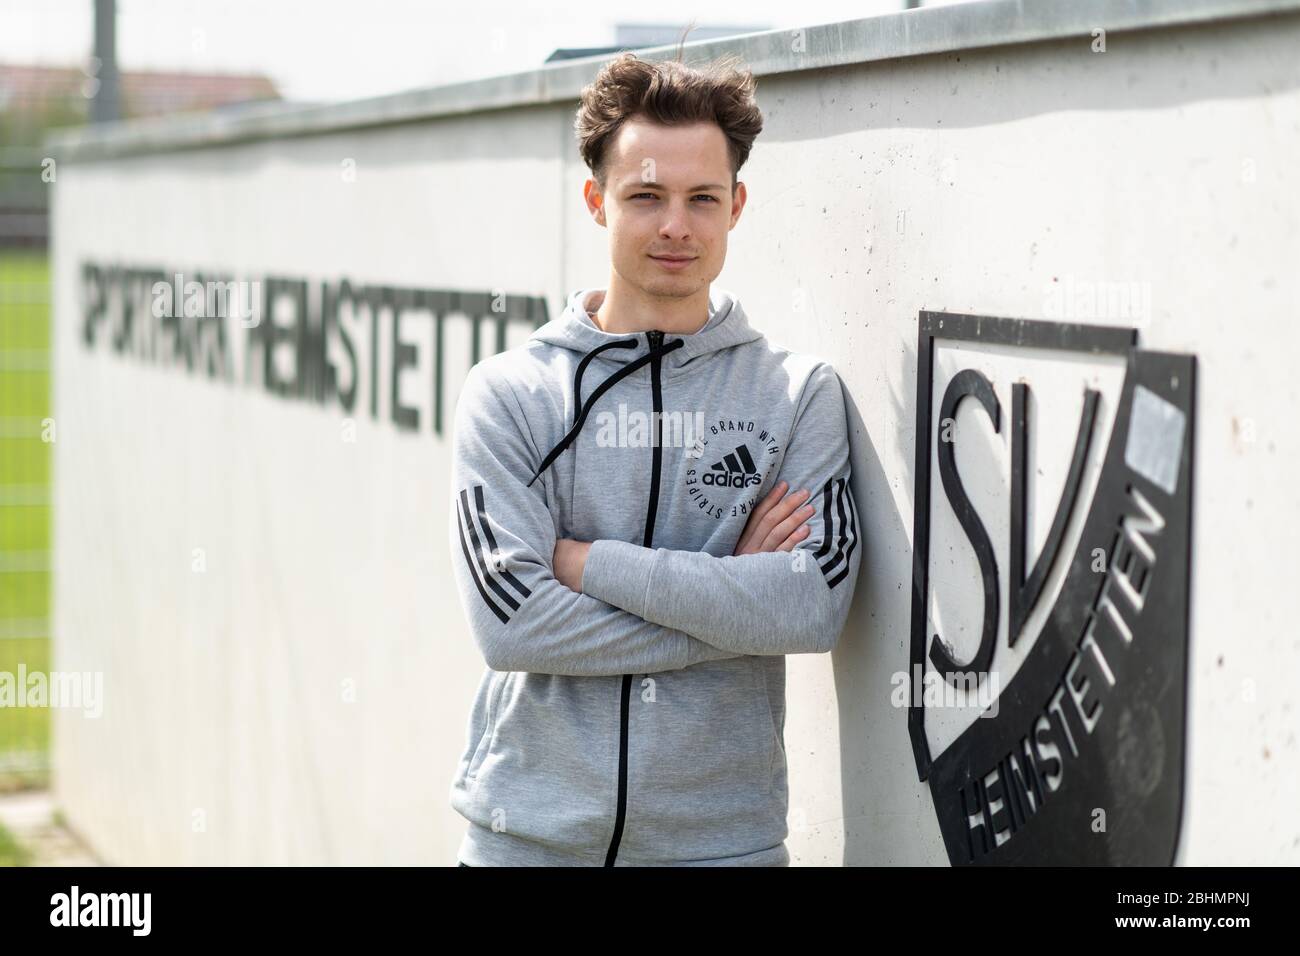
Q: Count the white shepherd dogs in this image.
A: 0